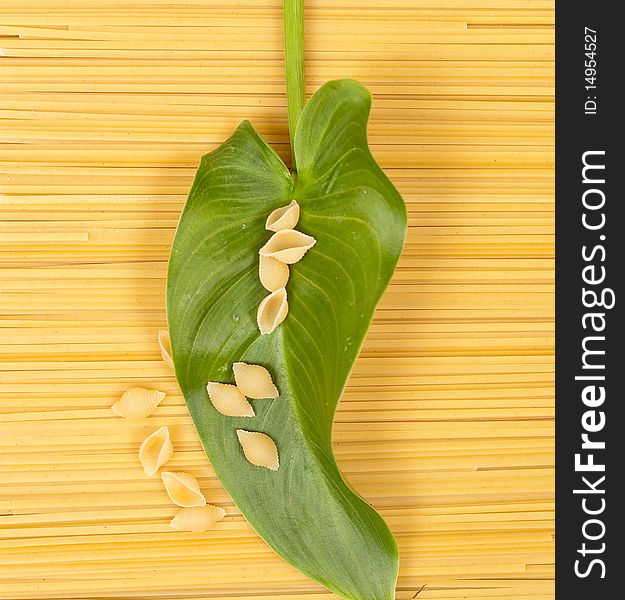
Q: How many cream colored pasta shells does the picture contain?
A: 12